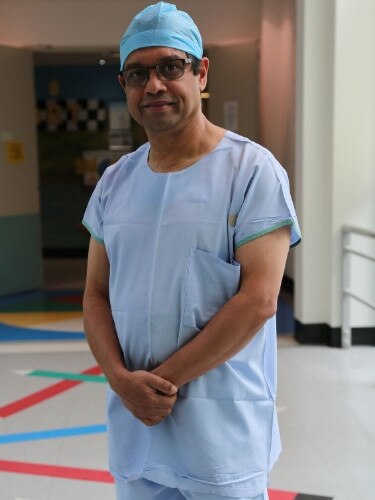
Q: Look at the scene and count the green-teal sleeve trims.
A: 2